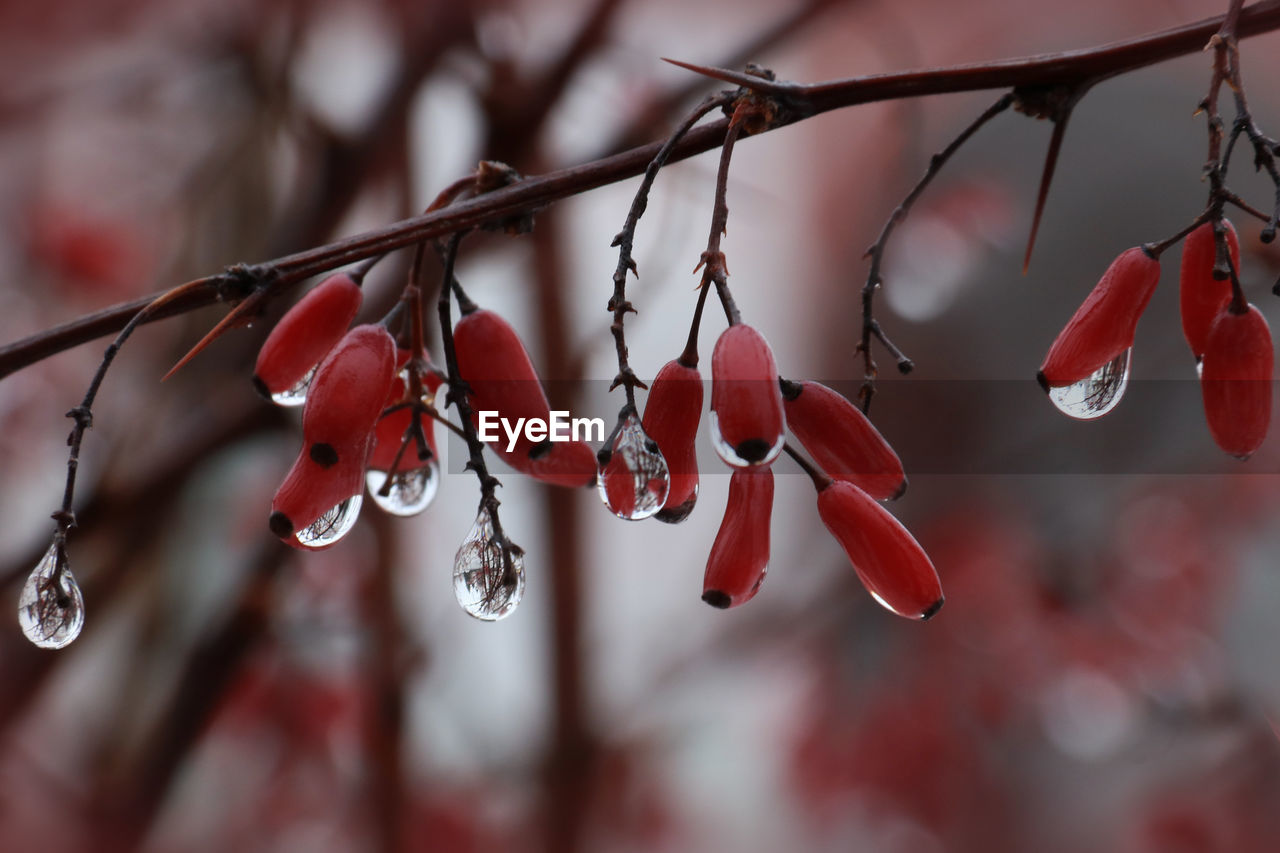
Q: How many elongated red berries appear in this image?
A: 14